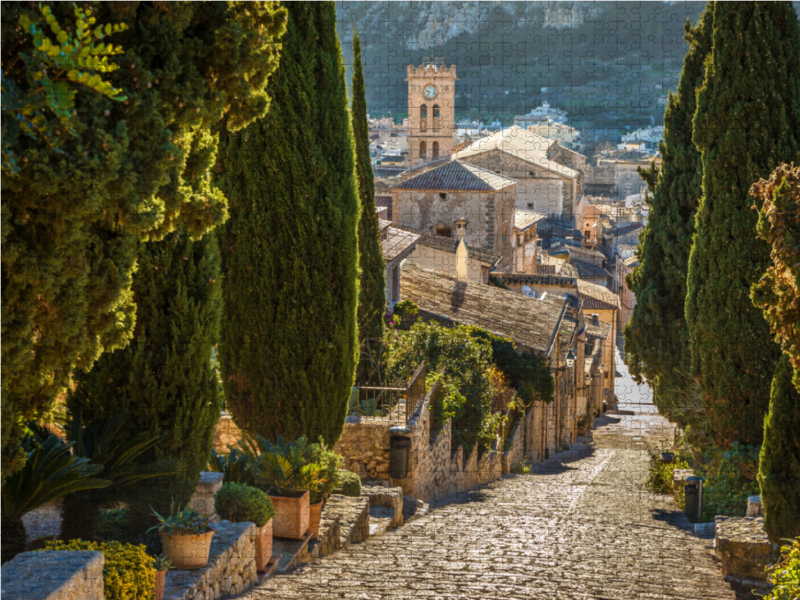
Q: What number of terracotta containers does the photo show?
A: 5